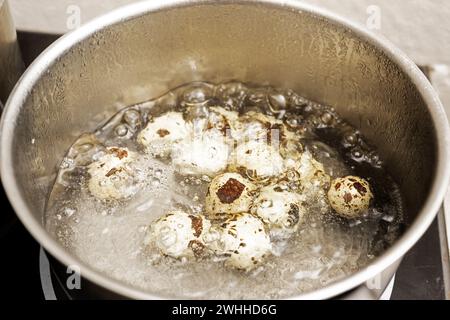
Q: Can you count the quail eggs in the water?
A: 12